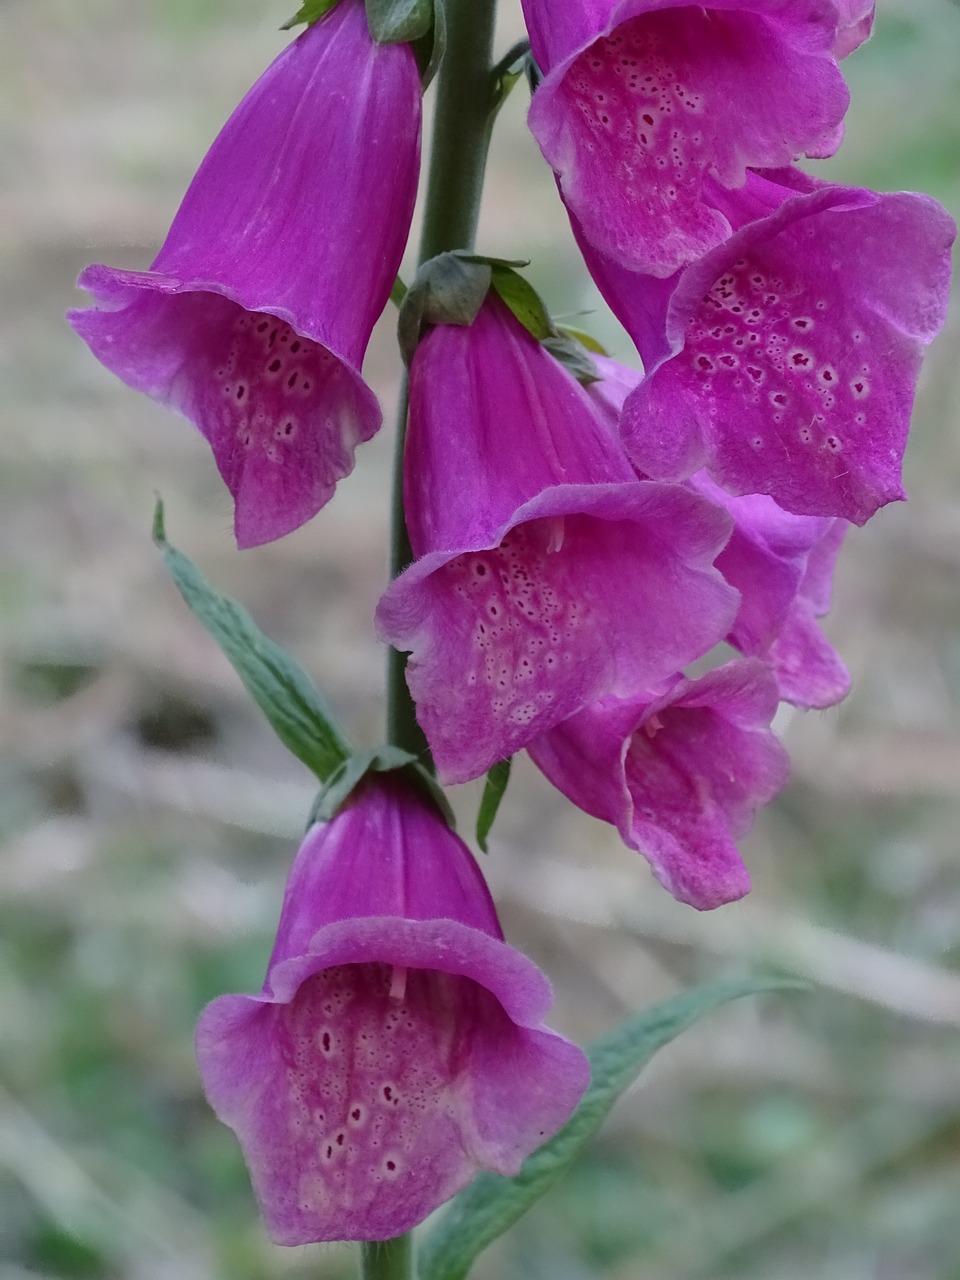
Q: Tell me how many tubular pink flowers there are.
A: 7